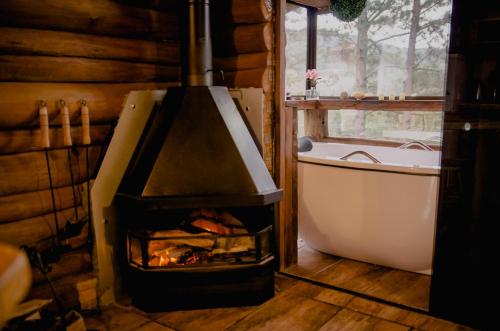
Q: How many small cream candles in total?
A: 3